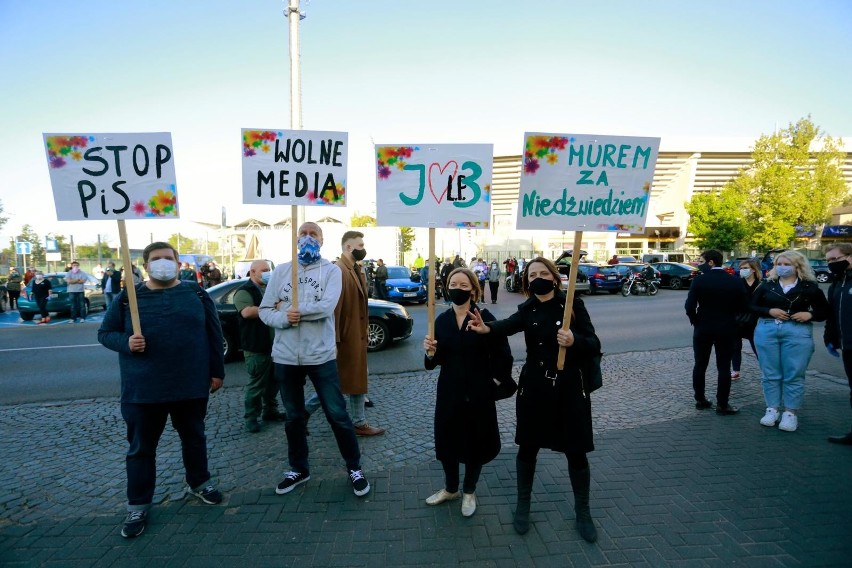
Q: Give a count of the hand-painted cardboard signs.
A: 4